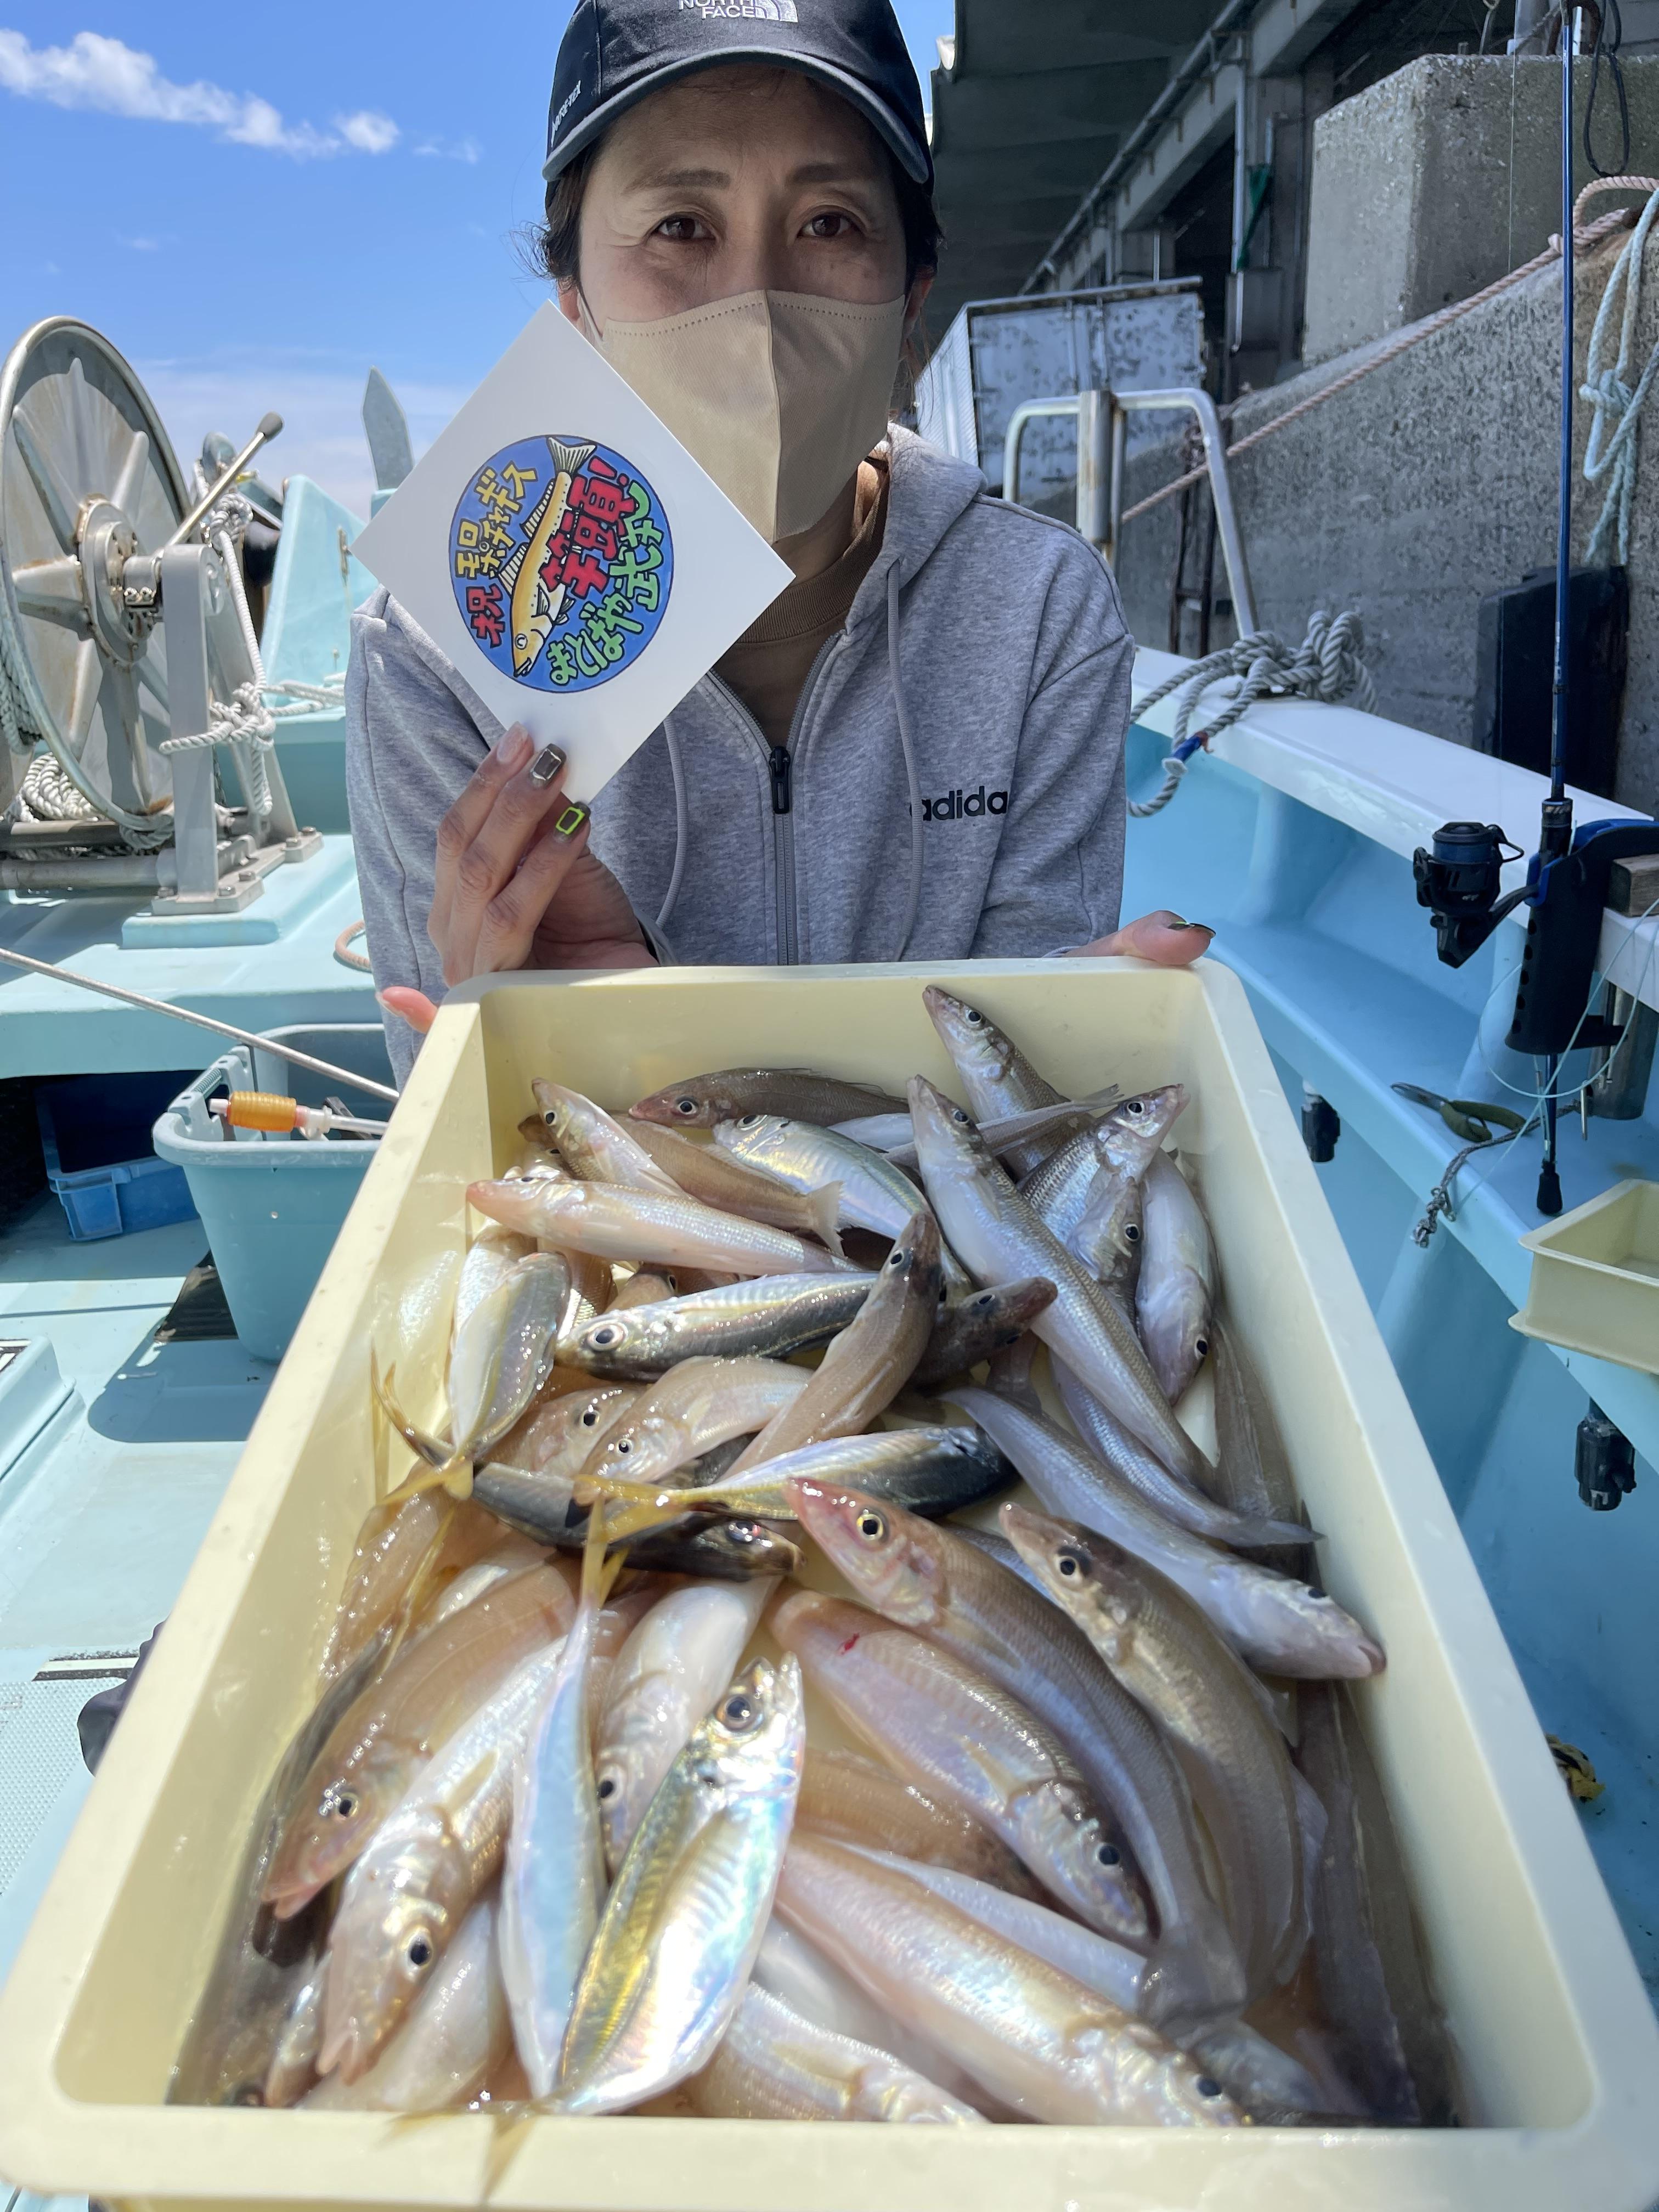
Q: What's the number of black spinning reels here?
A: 1